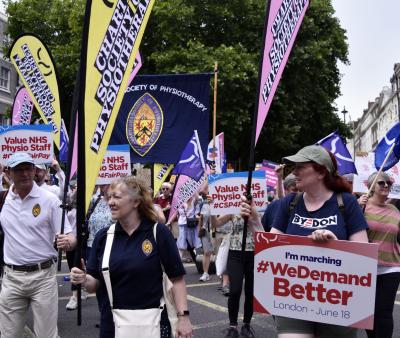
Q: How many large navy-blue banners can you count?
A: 1